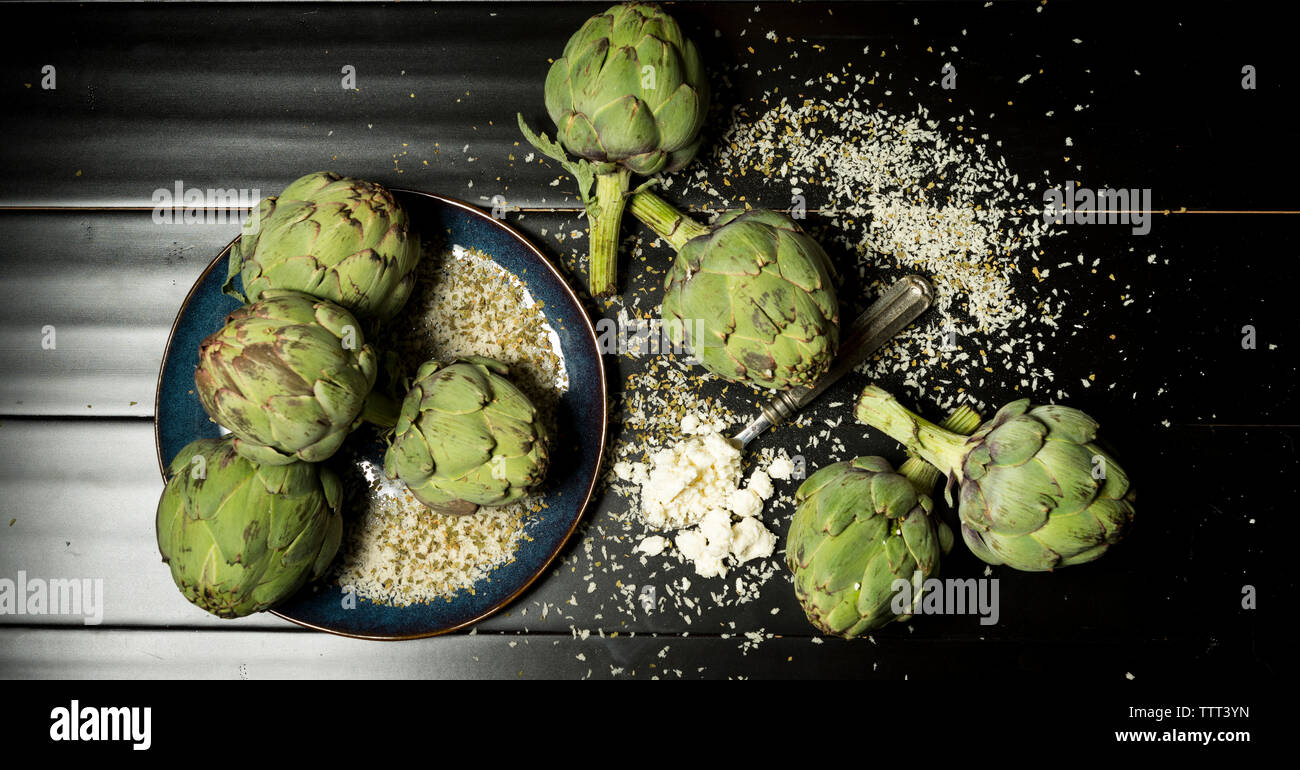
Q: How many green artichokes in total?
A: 8